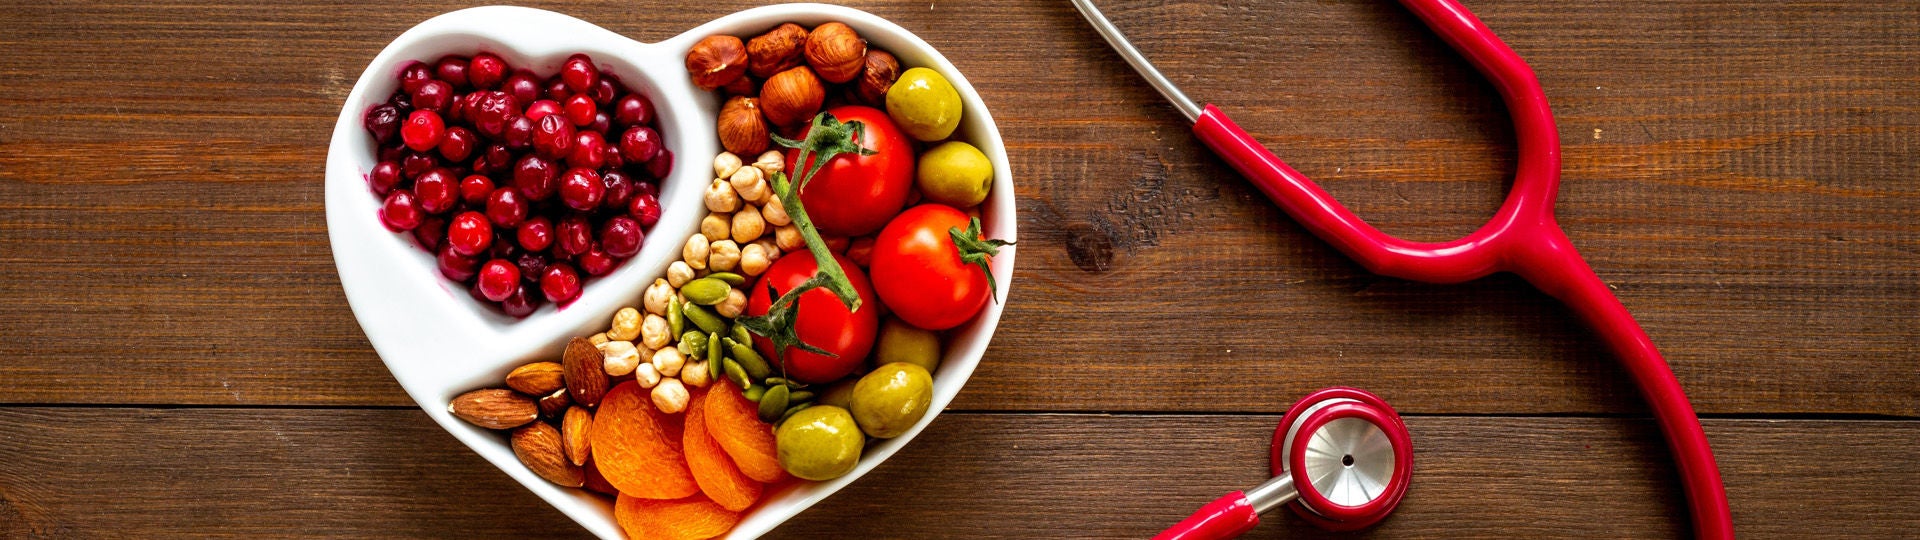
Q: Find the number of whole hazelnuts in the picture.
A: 6